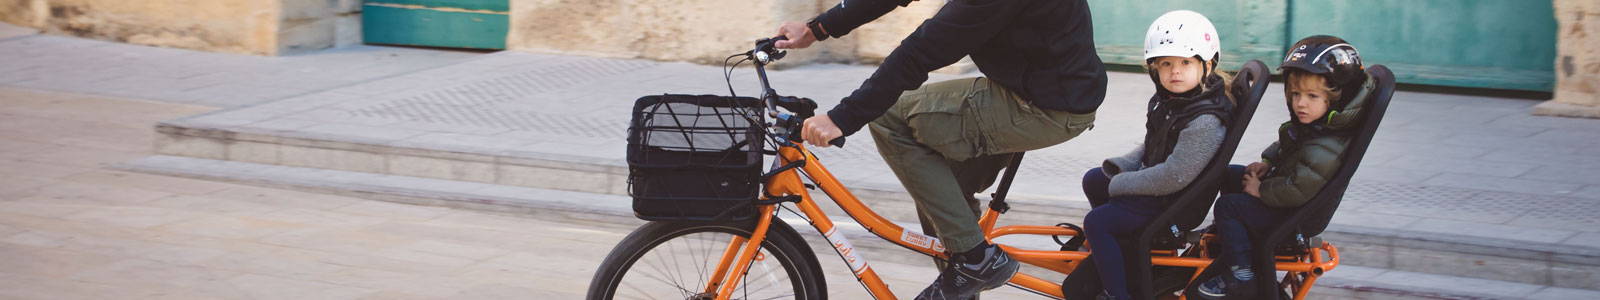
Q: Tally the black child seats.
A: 2